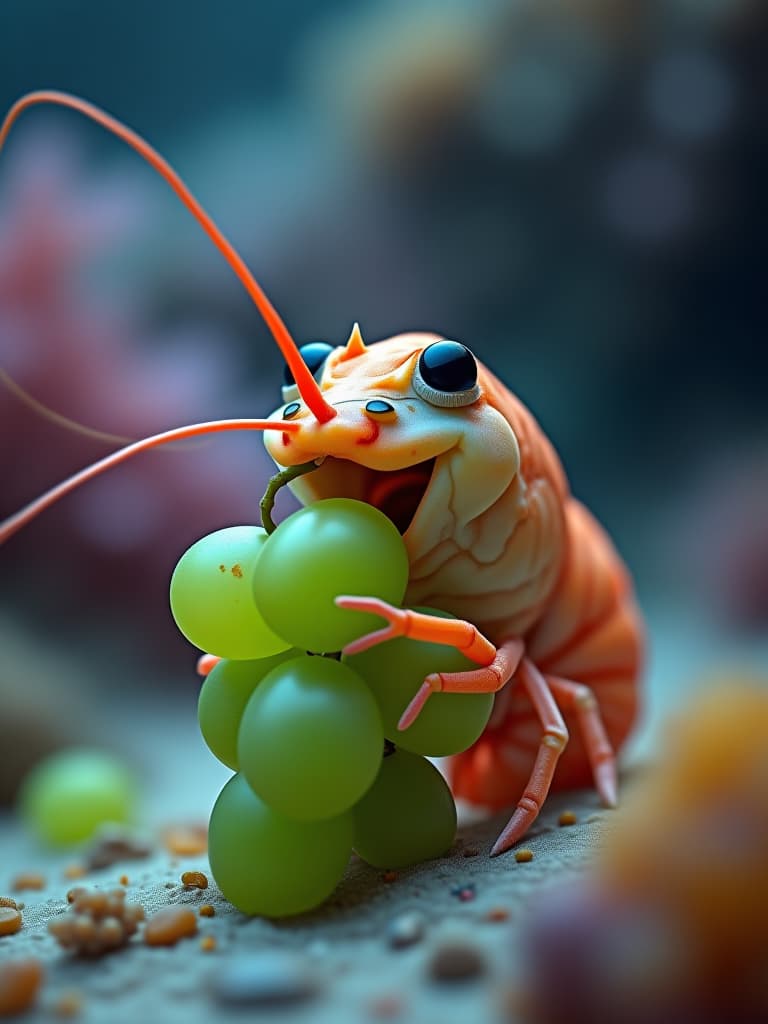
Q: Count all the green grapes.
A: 8